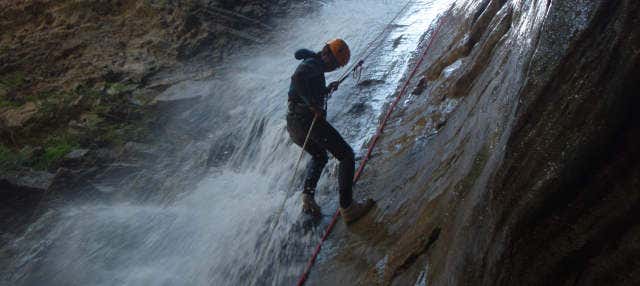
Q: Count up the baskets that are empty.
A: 0